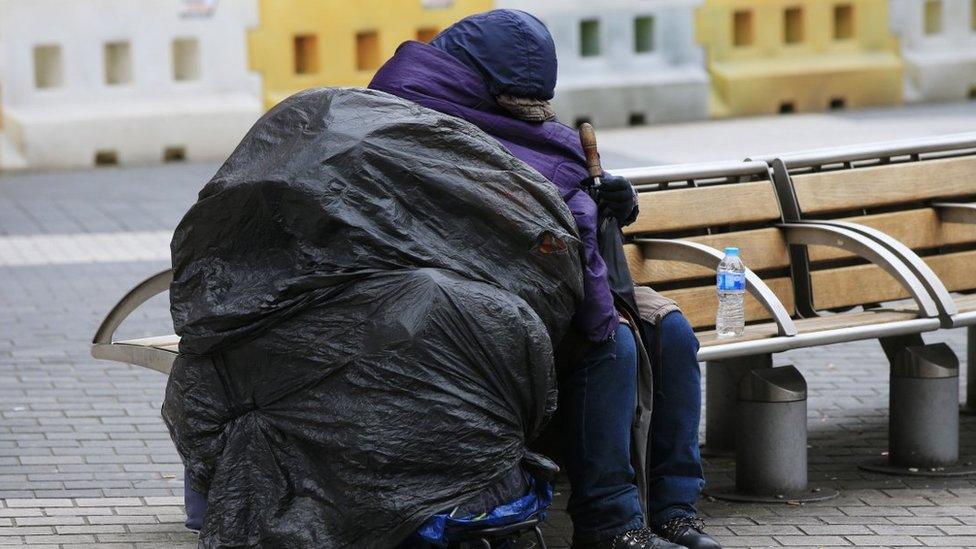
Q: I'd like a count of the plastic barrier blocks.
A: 5